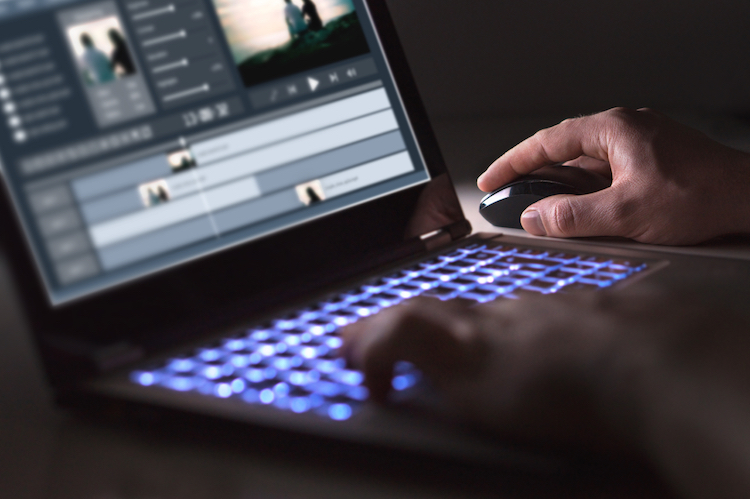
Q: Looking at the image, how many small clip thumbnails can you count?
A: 3